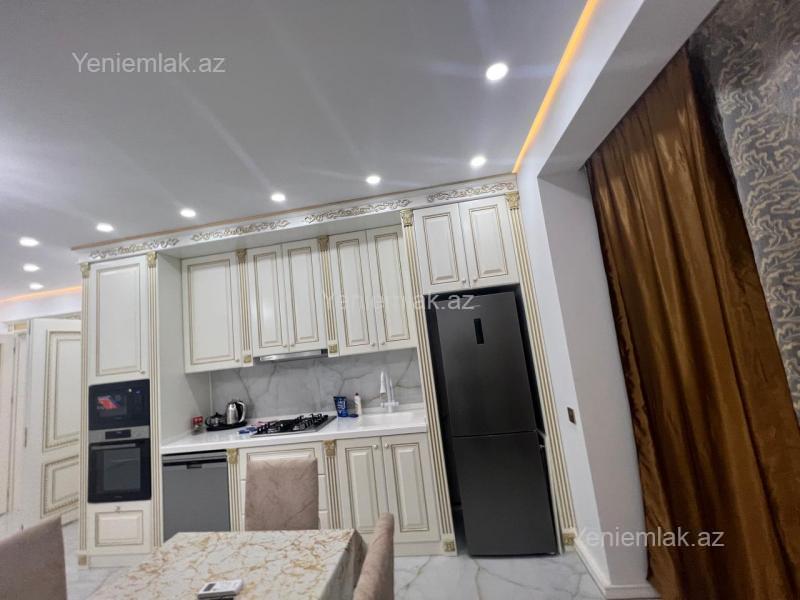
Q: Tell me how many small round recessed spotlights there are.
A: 9